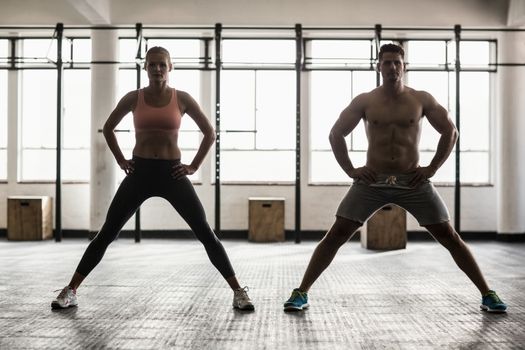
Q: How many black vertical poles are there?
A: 6